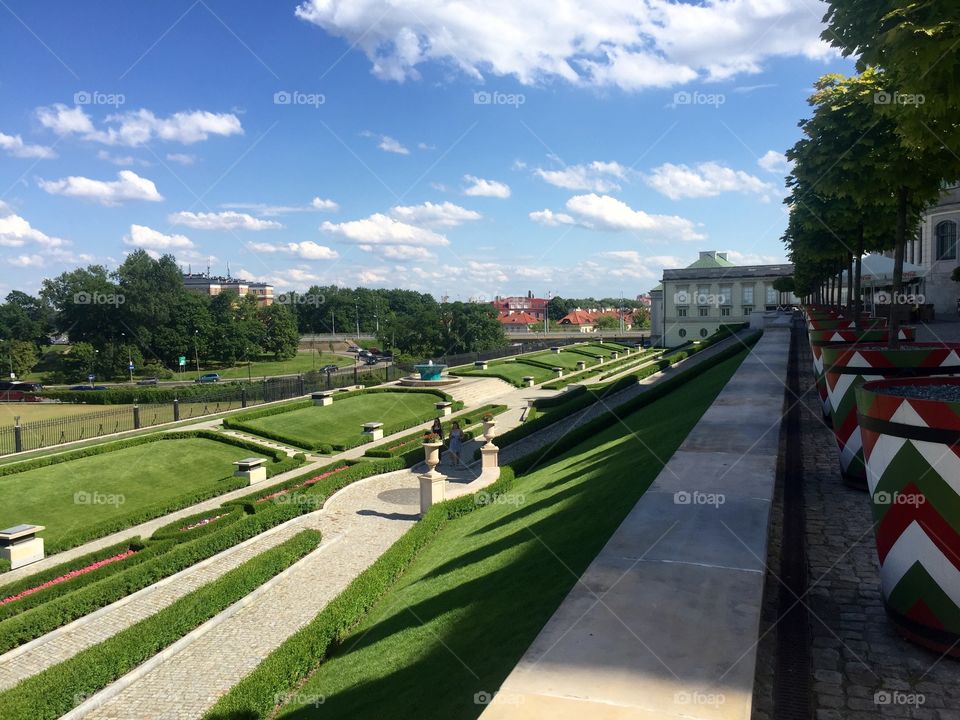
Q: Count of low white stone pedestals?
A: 15